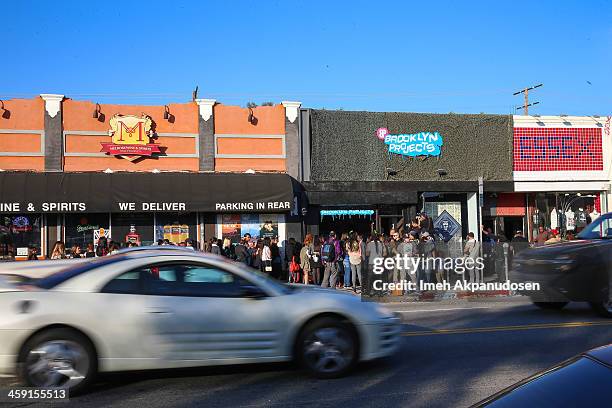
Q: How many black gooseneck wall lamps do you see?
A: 4